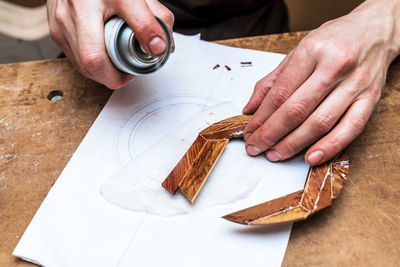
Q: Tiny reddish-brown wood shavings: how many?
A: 3